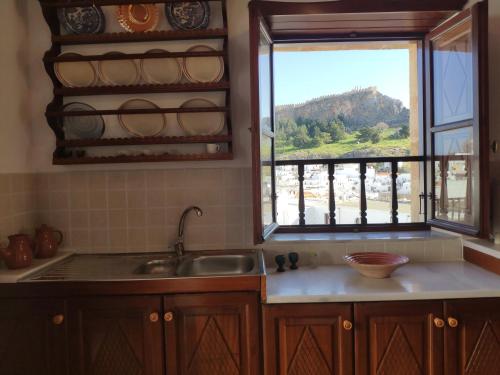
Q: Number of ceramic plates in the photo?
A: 10